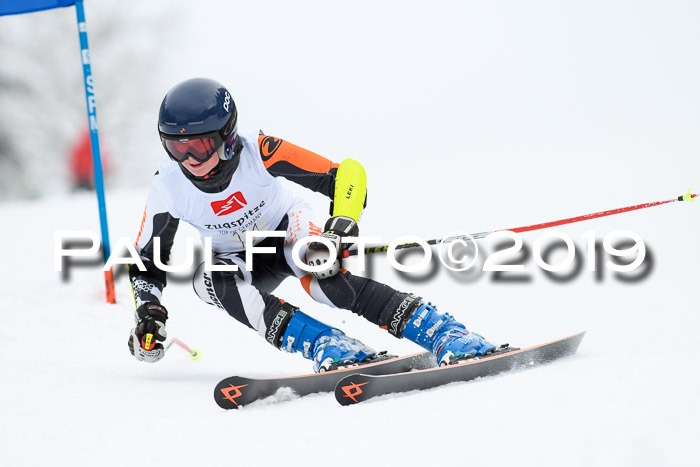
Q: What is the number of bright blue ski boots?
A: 2